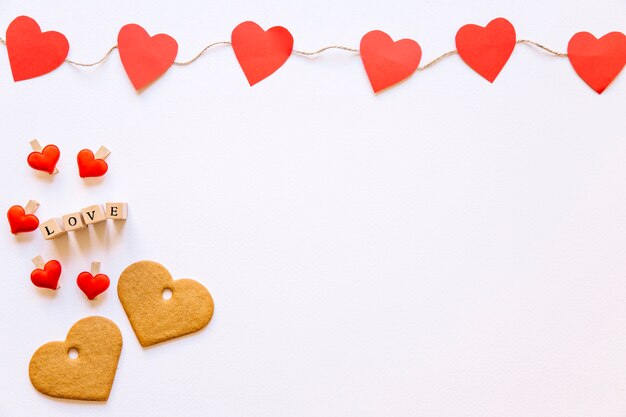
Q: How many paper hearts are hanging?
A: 6